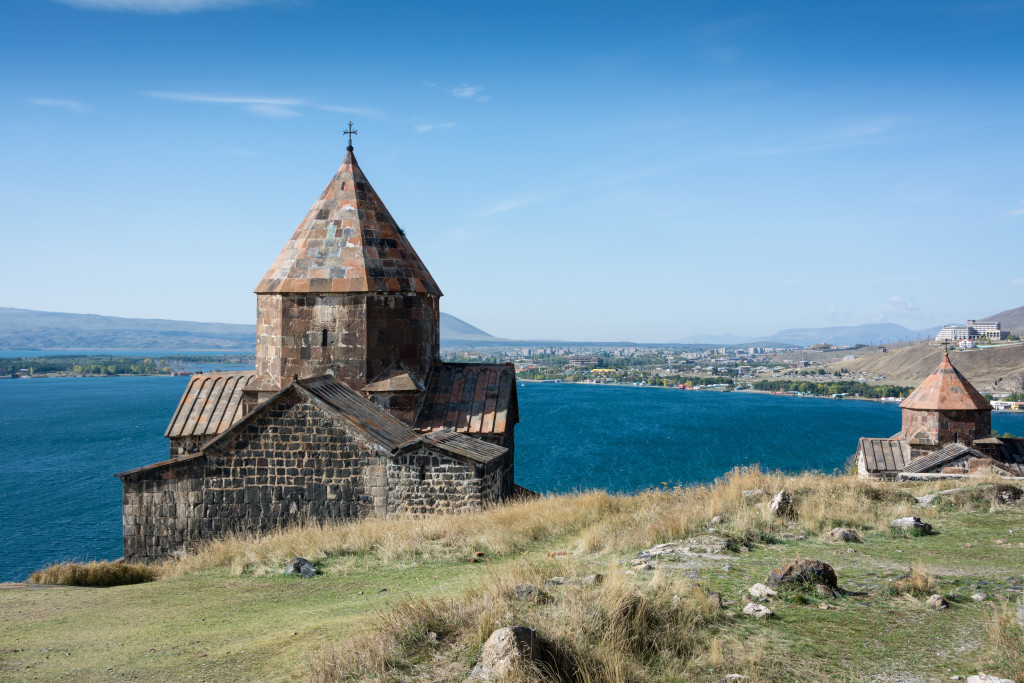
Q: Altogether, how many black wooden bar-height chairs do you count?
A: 0